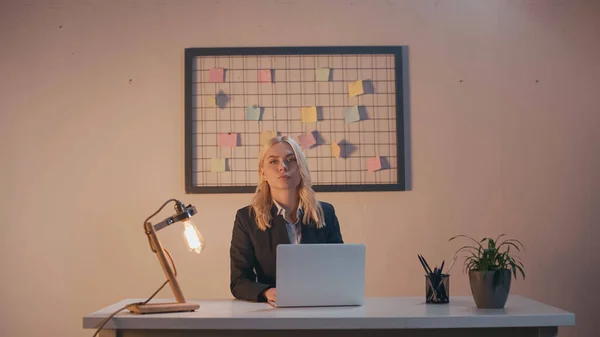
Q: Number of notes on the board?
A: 14